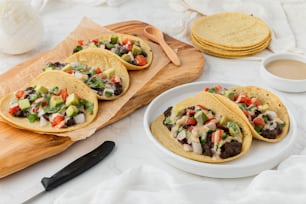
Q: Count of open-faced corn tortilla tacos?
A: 5